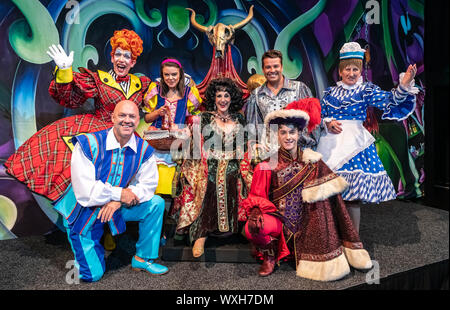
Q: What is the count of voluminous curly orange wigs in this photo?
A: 1